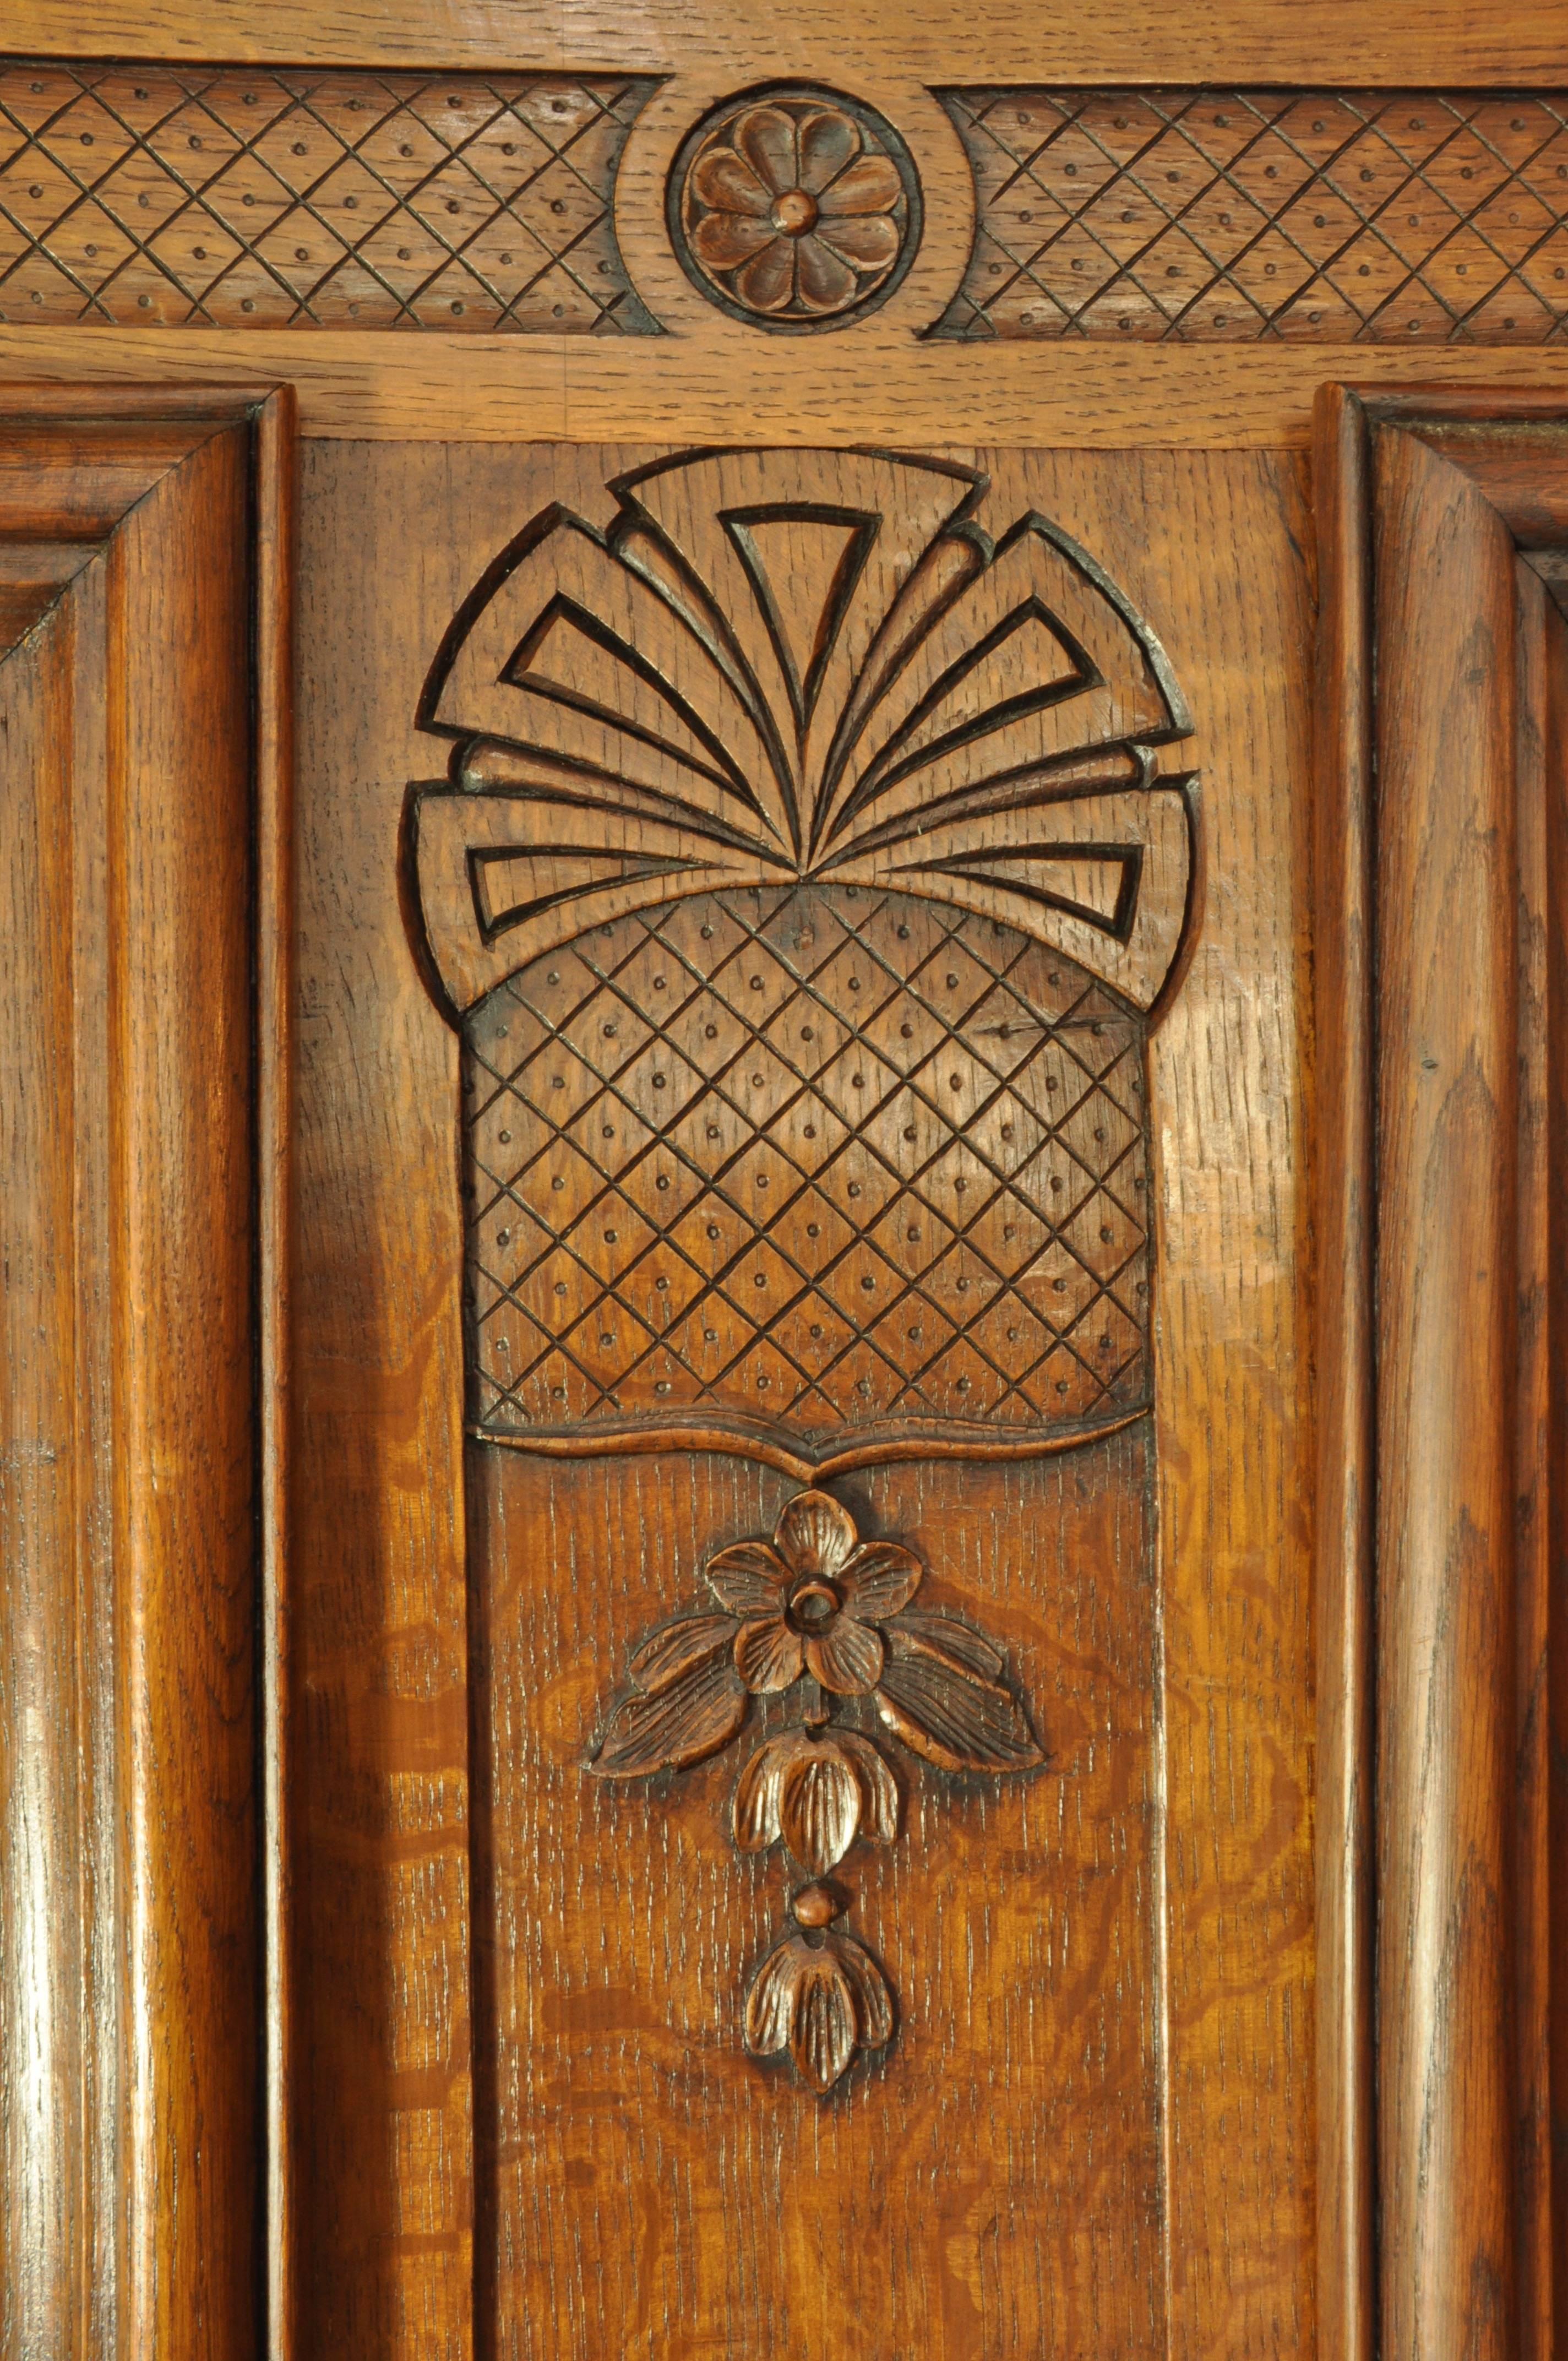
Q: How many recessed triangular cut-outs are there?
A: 5